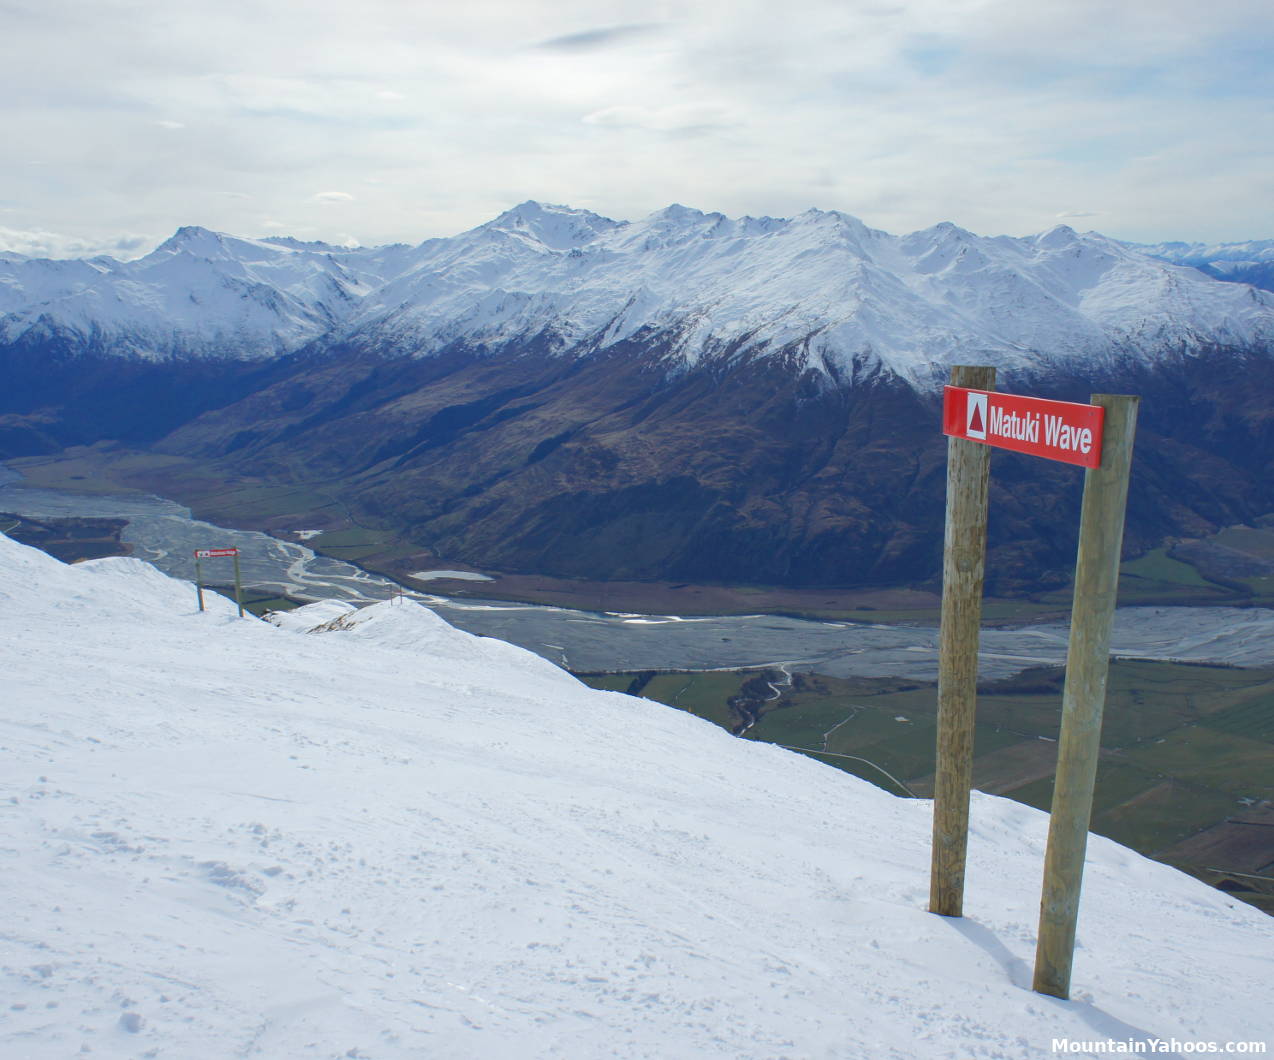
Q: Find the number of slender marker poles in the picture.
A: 2